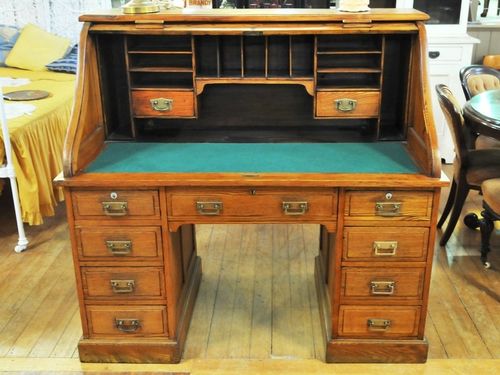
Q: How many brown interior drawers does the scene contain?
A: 2